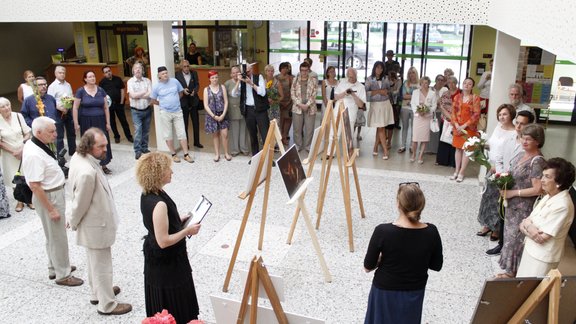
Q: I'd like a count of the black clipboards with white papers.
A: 1